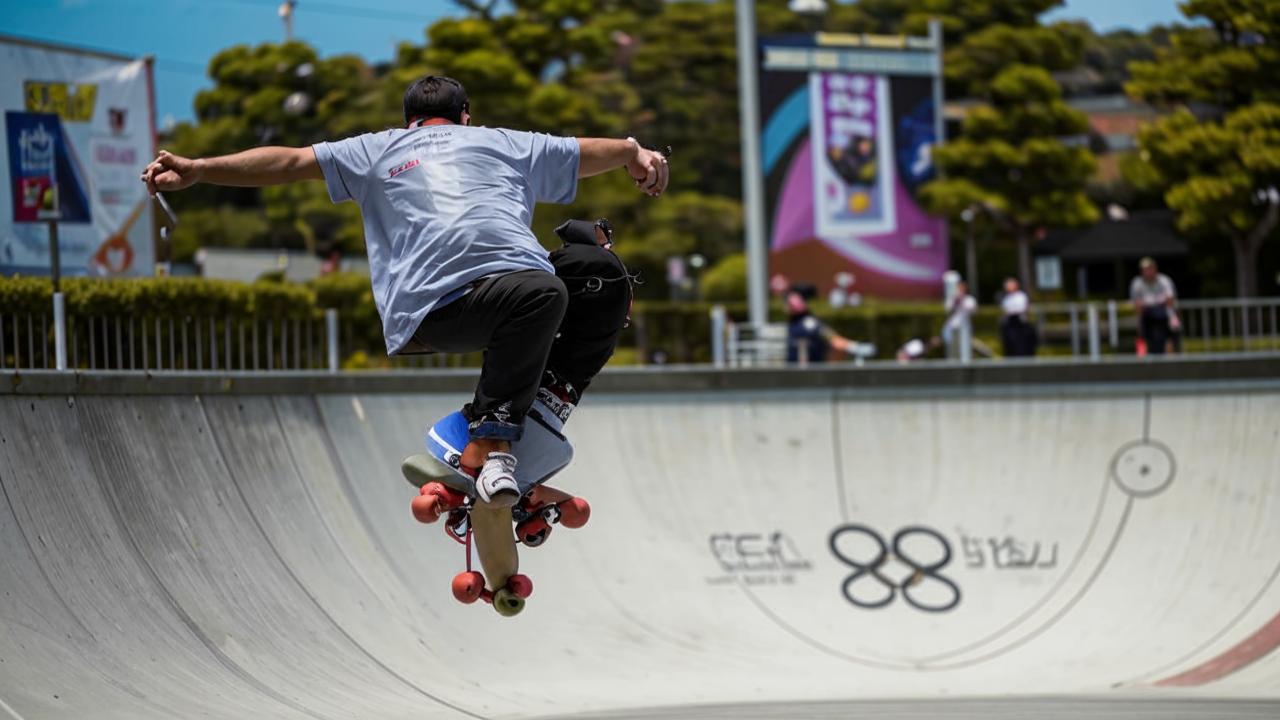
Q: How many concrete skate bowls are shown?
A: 1